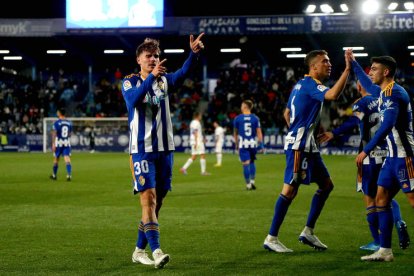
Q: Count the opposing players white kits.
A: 2